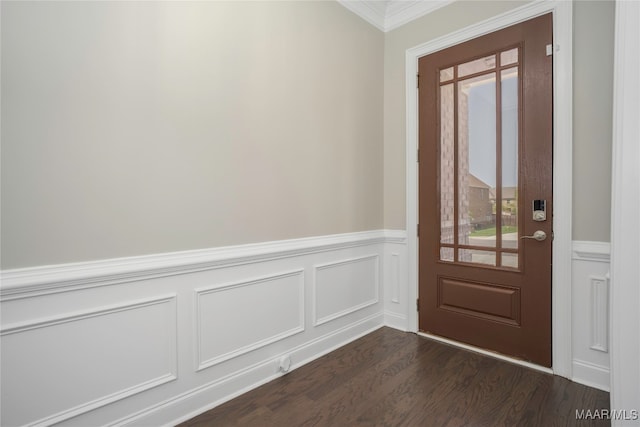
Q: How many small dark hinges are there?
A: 4